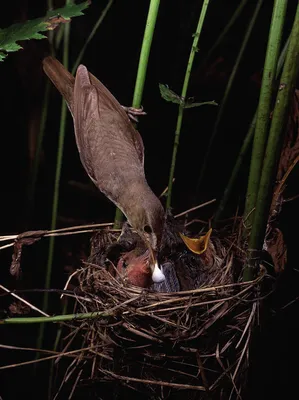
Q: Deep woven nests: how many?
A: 1